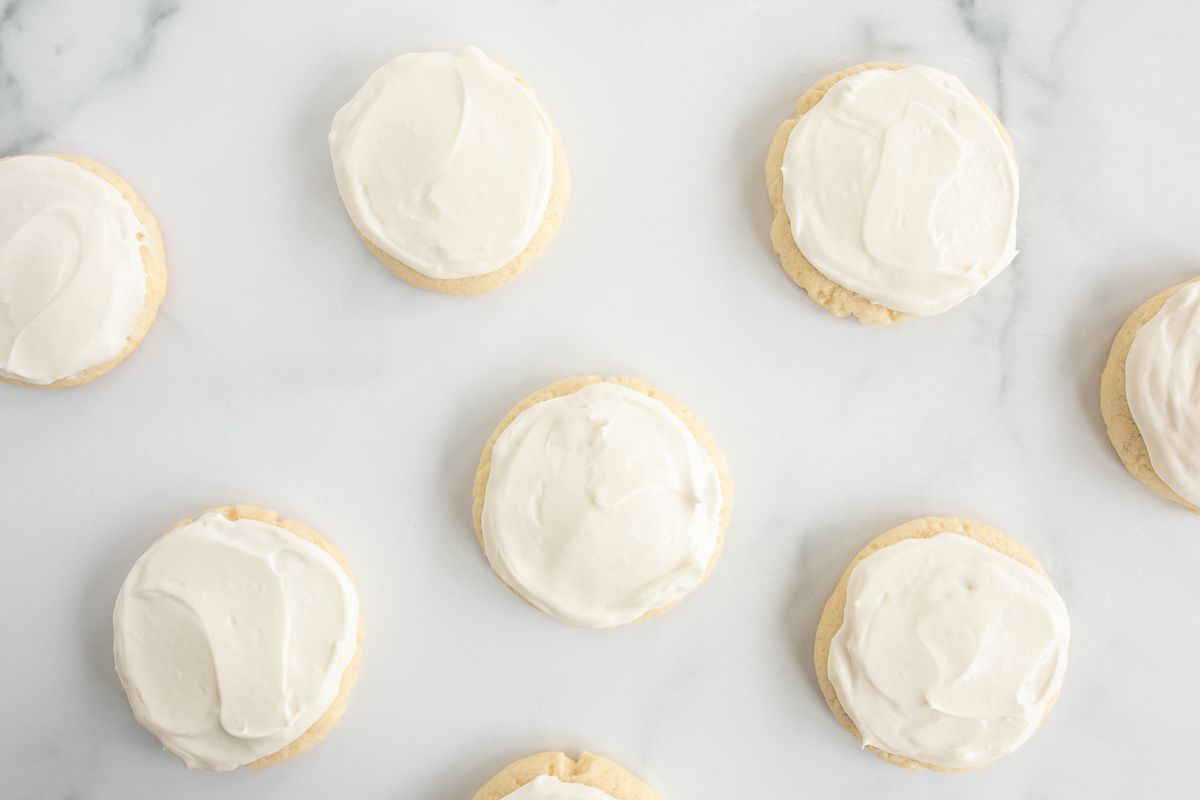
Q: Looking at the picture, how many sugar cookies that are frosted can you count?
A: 8